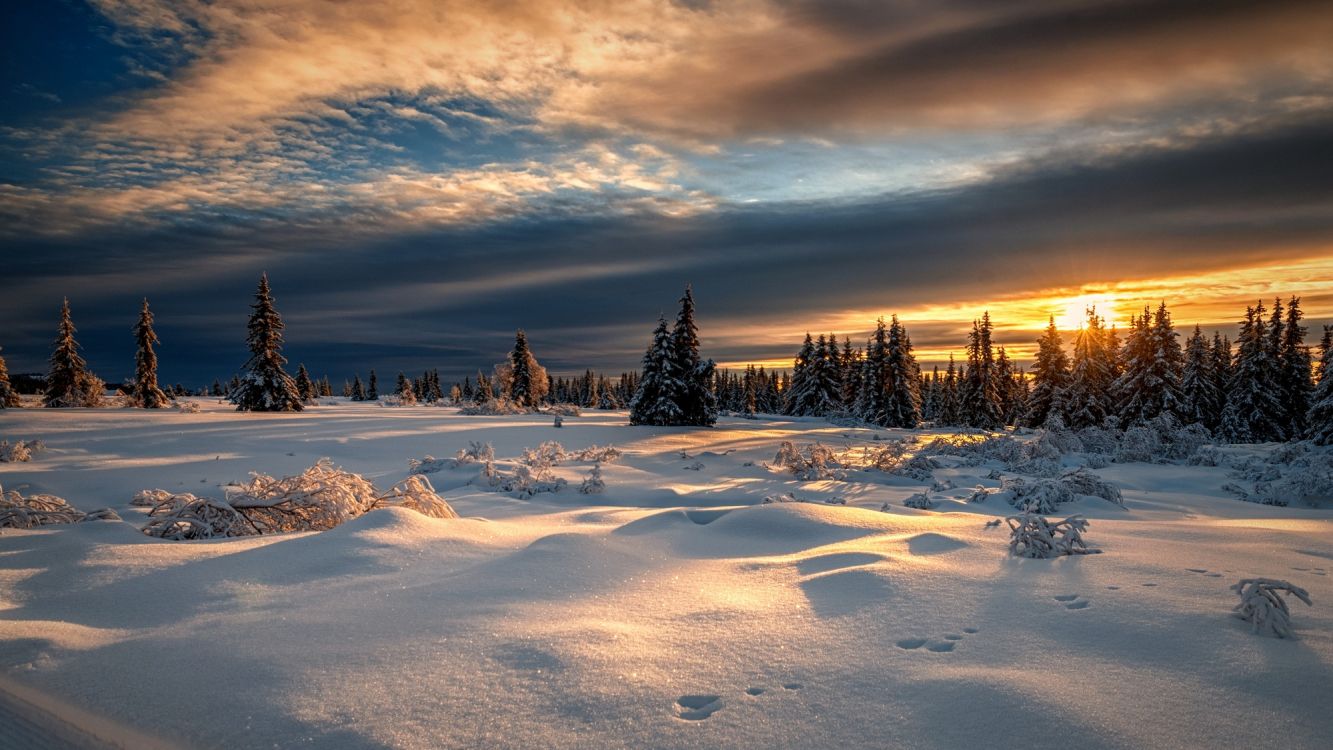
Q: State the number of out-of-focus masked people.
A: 0